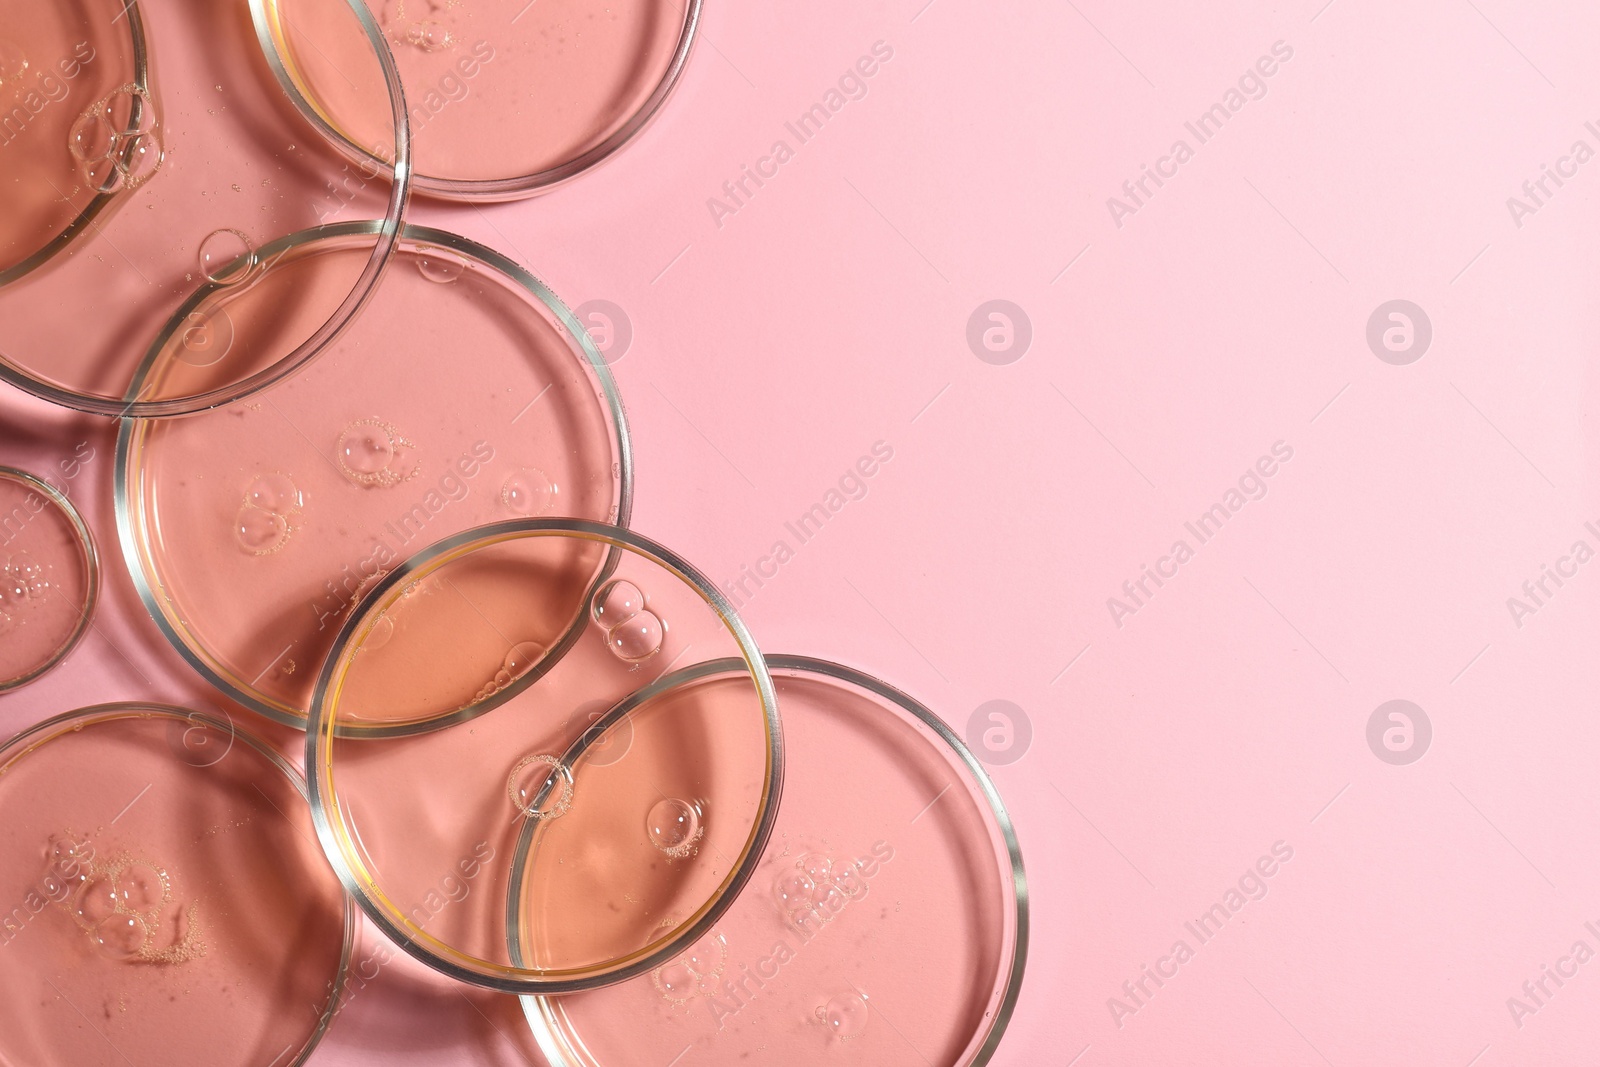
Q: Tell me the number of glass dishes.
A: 8